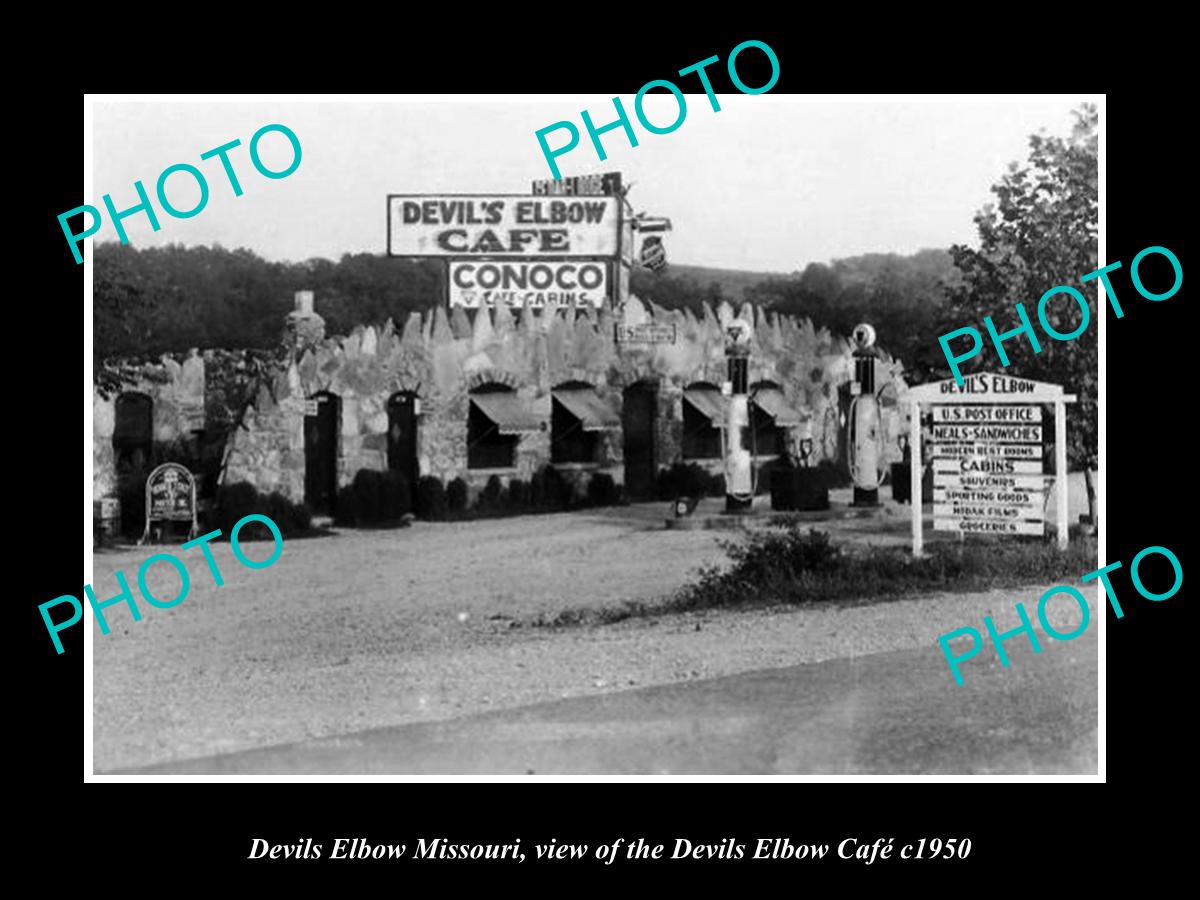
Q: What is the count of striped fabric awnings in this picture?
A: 4